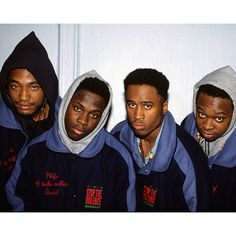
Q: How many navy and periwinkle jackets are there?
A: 4